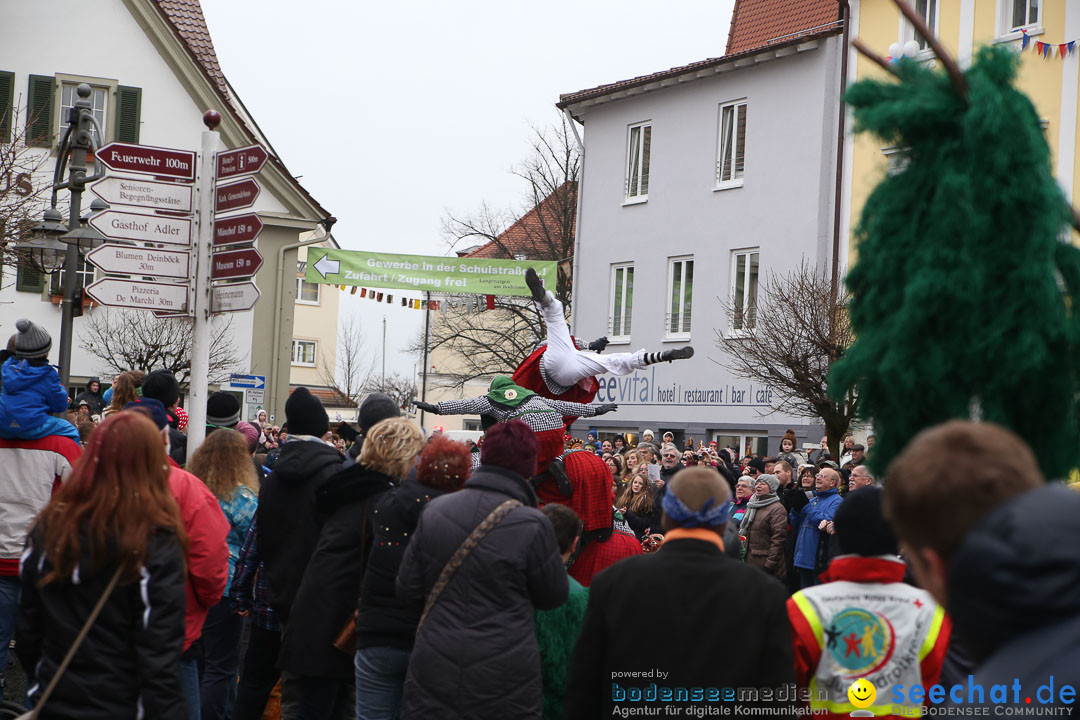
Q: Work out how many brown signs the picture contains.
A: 5